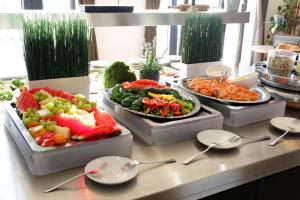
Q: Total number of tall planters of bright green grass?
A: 2